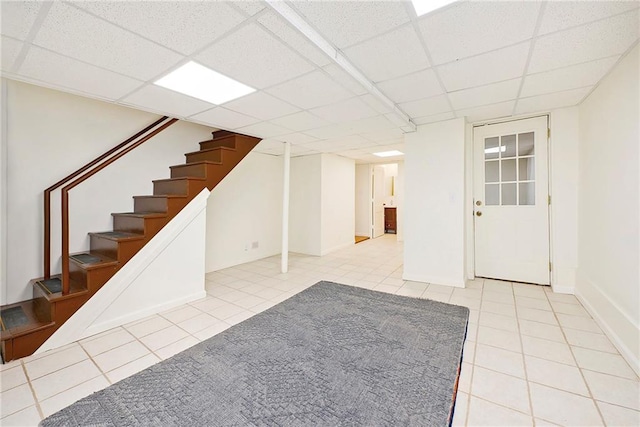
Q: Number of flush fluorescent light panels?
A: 3